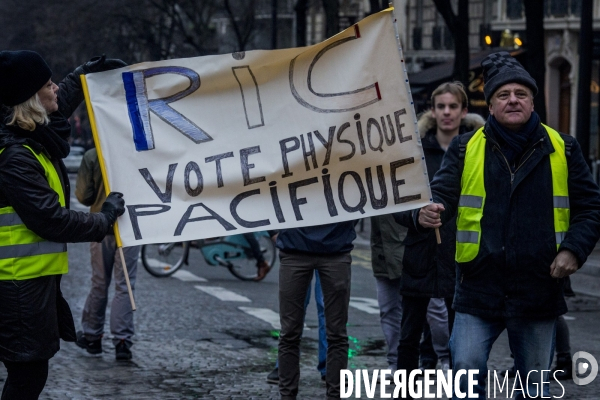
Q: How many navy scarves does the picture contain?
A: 1